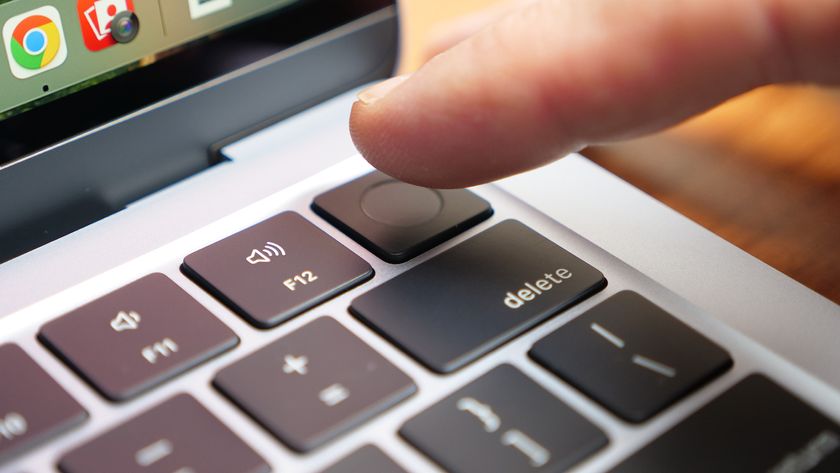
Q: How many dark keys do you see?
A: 11